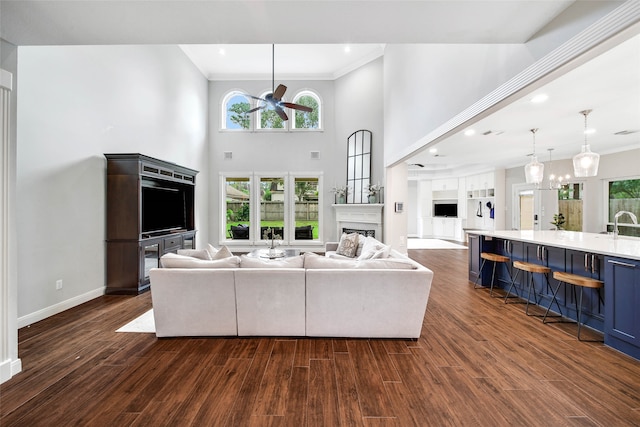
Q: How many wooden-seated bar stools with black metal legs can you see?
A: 3